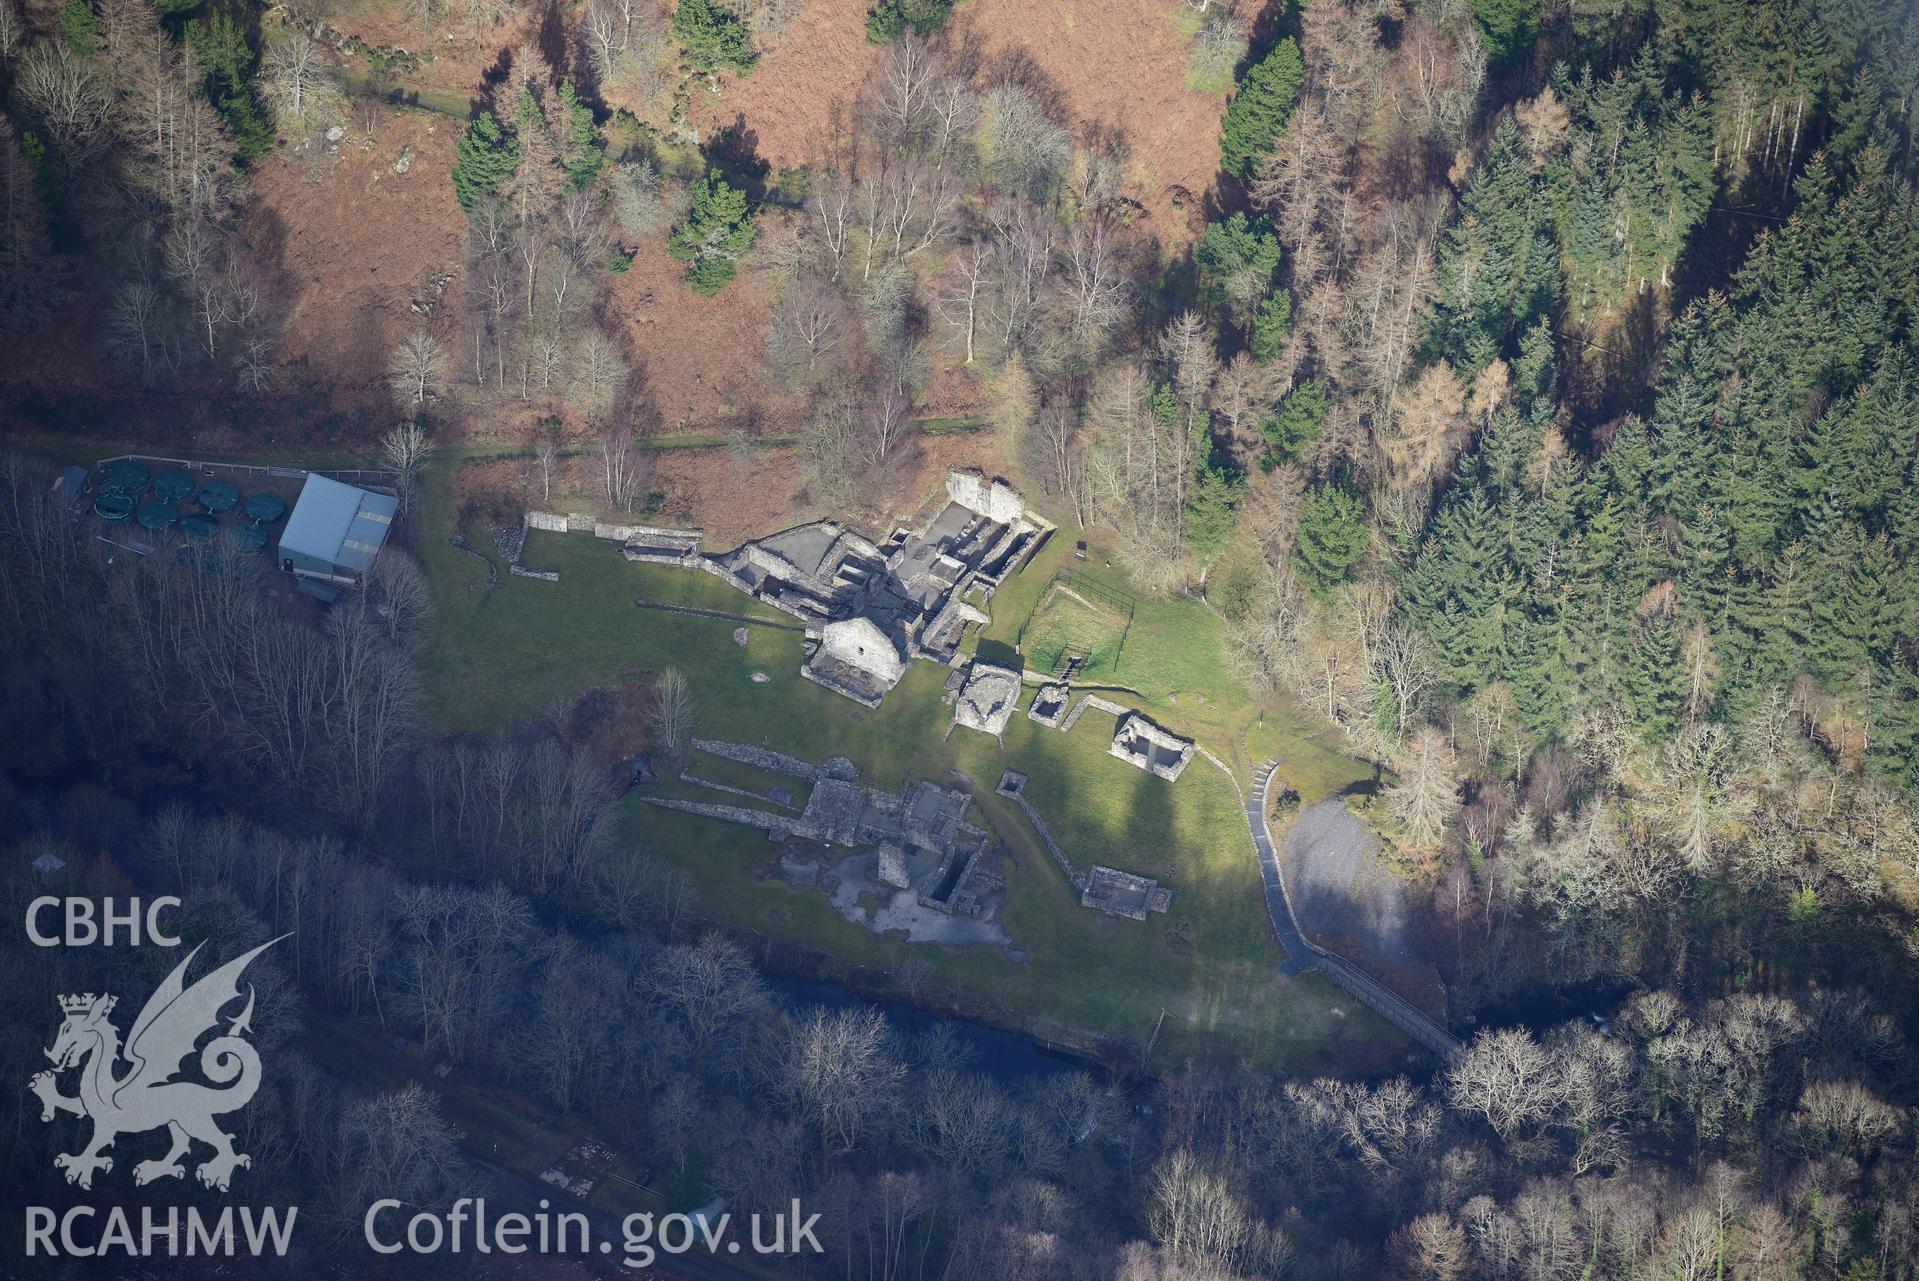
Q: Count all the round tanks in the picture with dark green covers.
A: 8